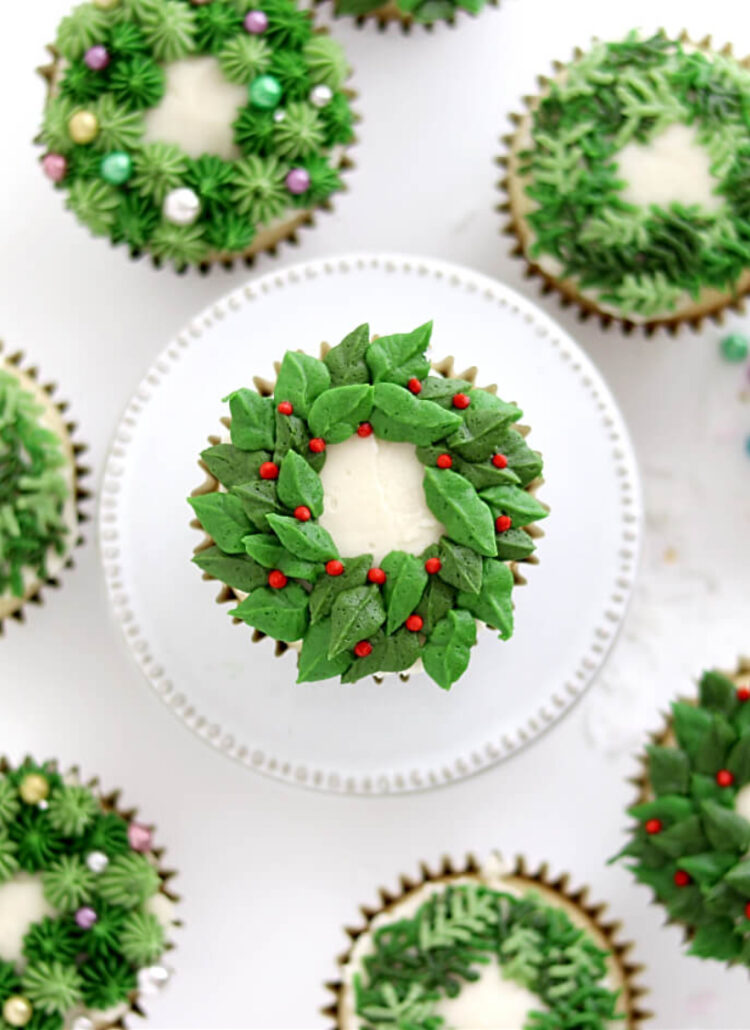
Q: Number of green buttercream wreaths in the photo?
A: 8